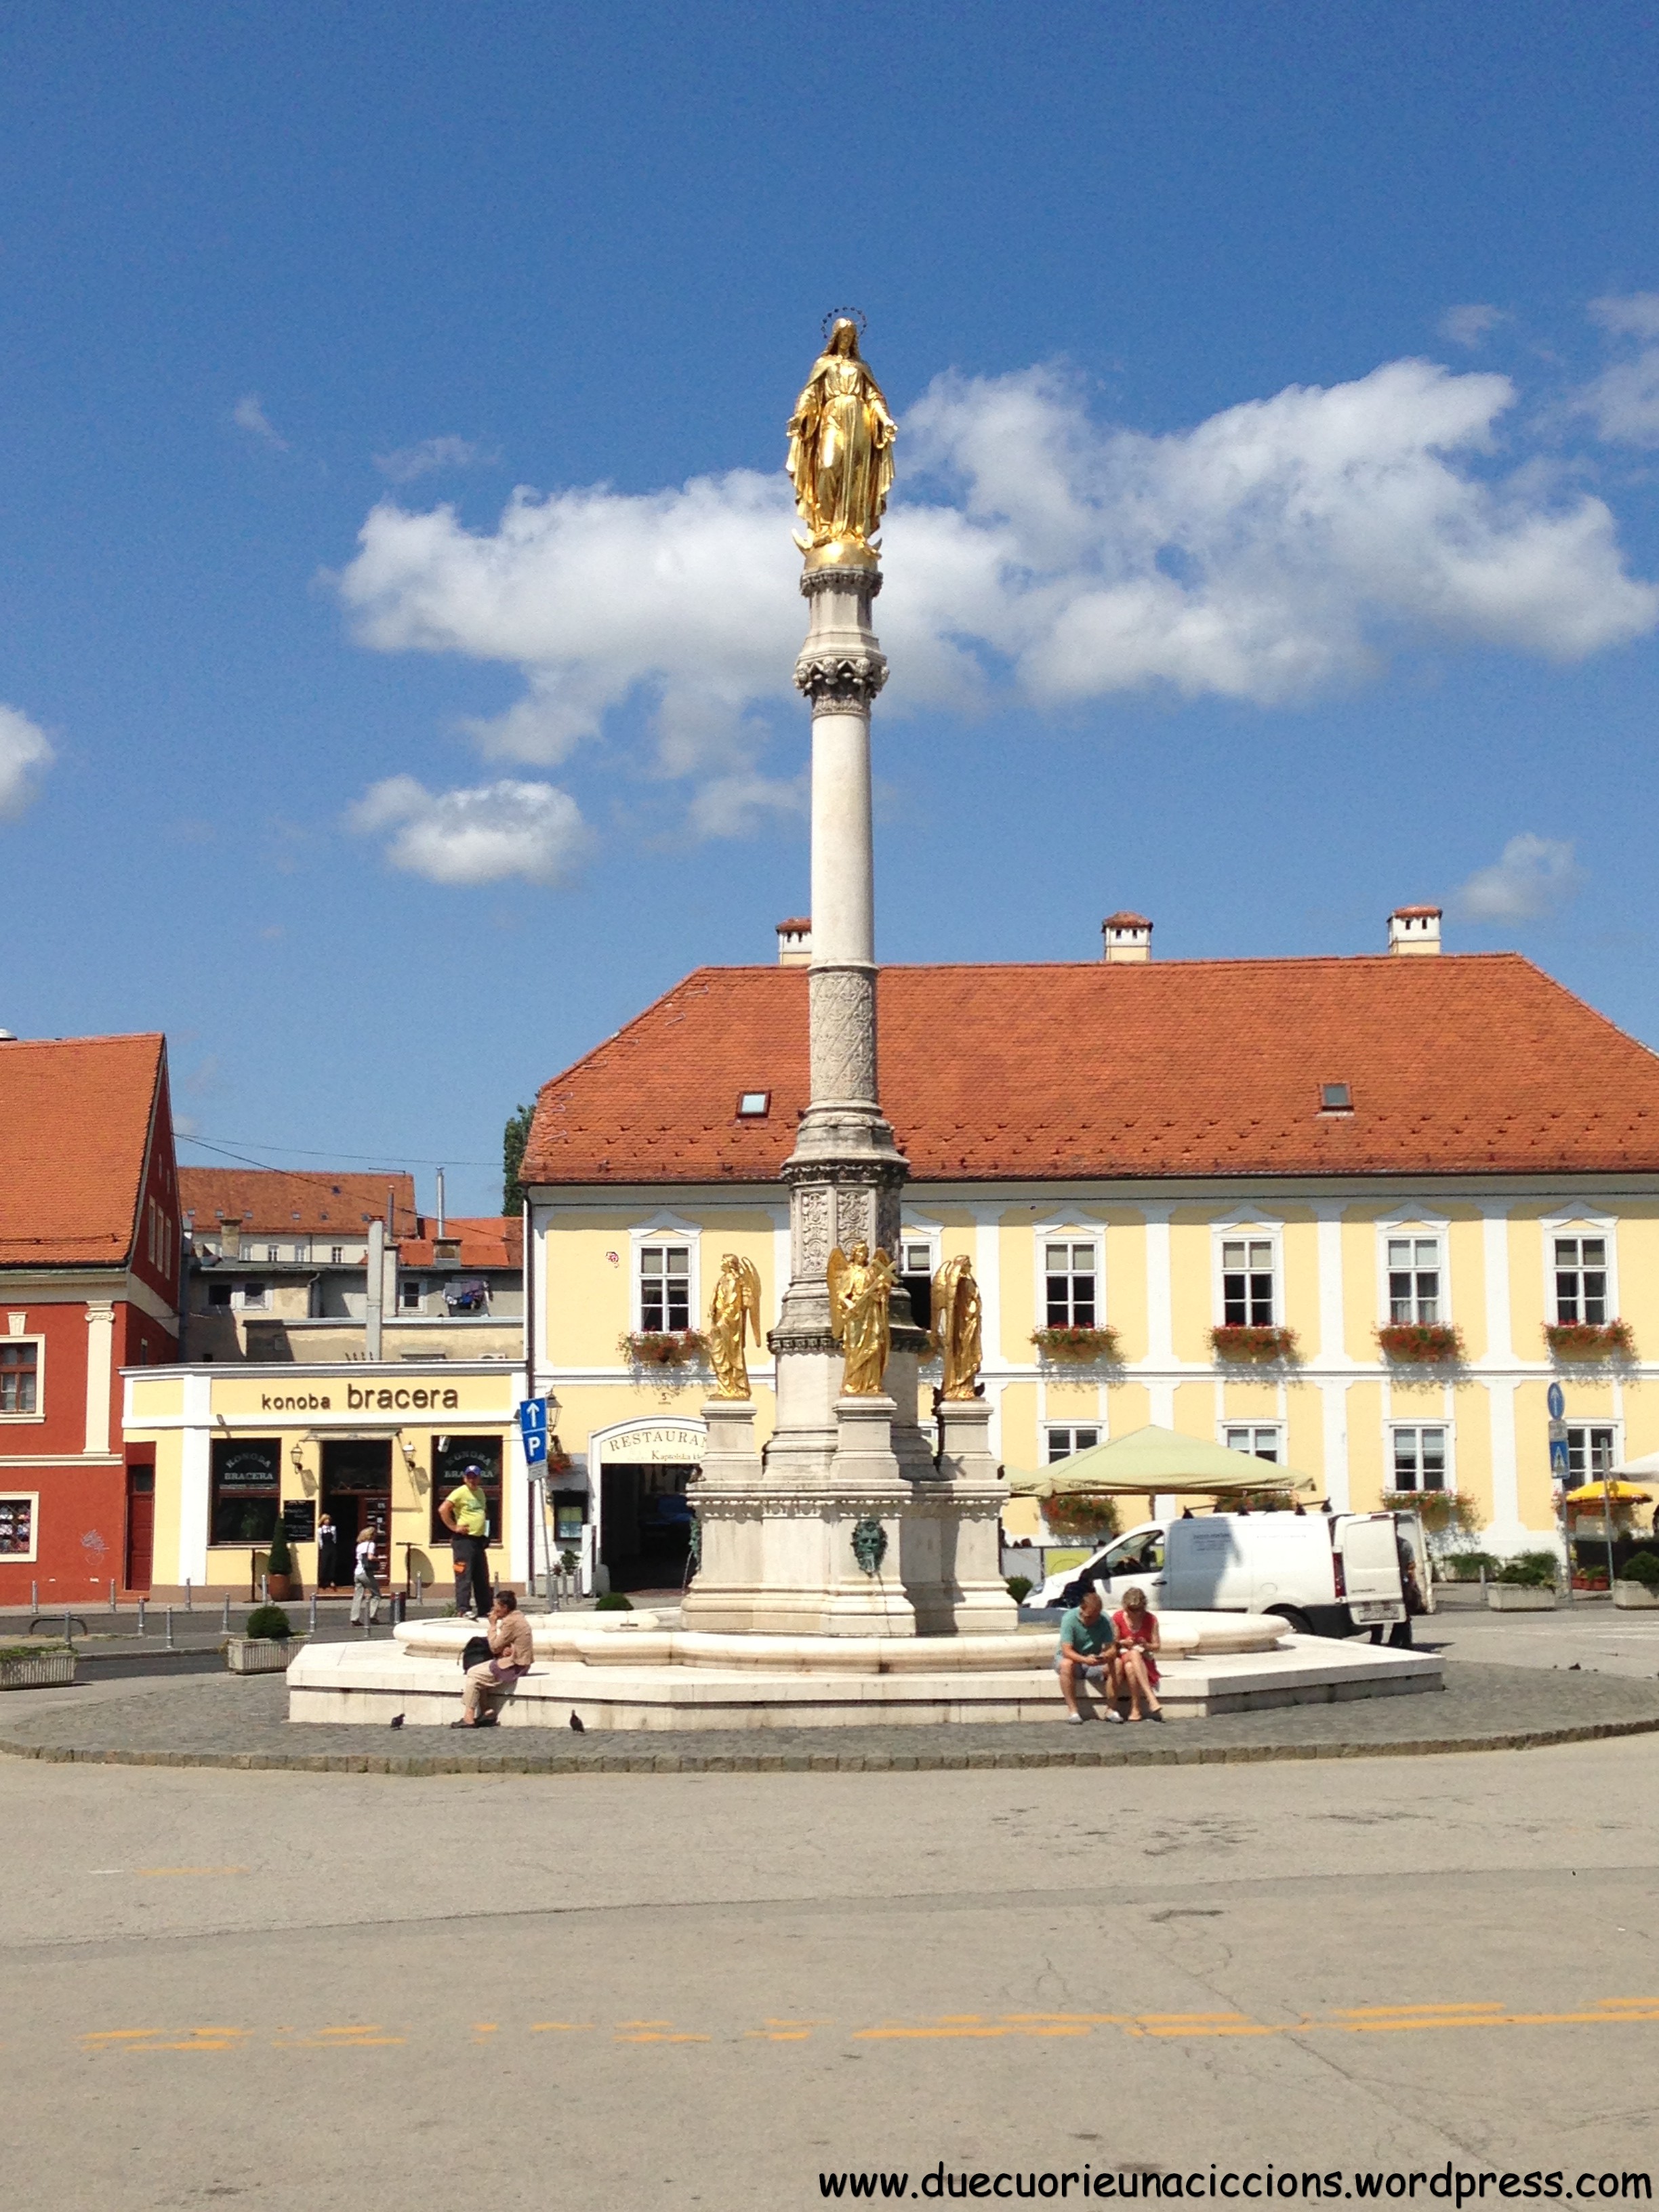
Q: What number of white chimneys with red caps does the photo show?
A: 3